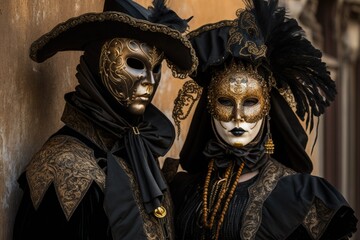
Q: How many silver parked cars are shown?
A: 0